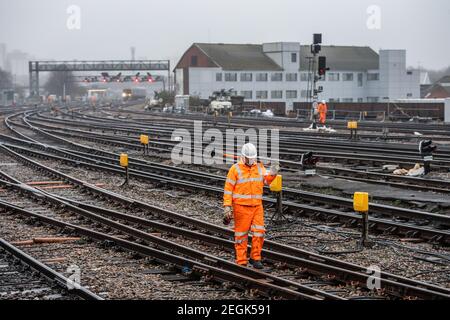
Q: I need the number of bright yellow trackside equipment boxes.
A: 5